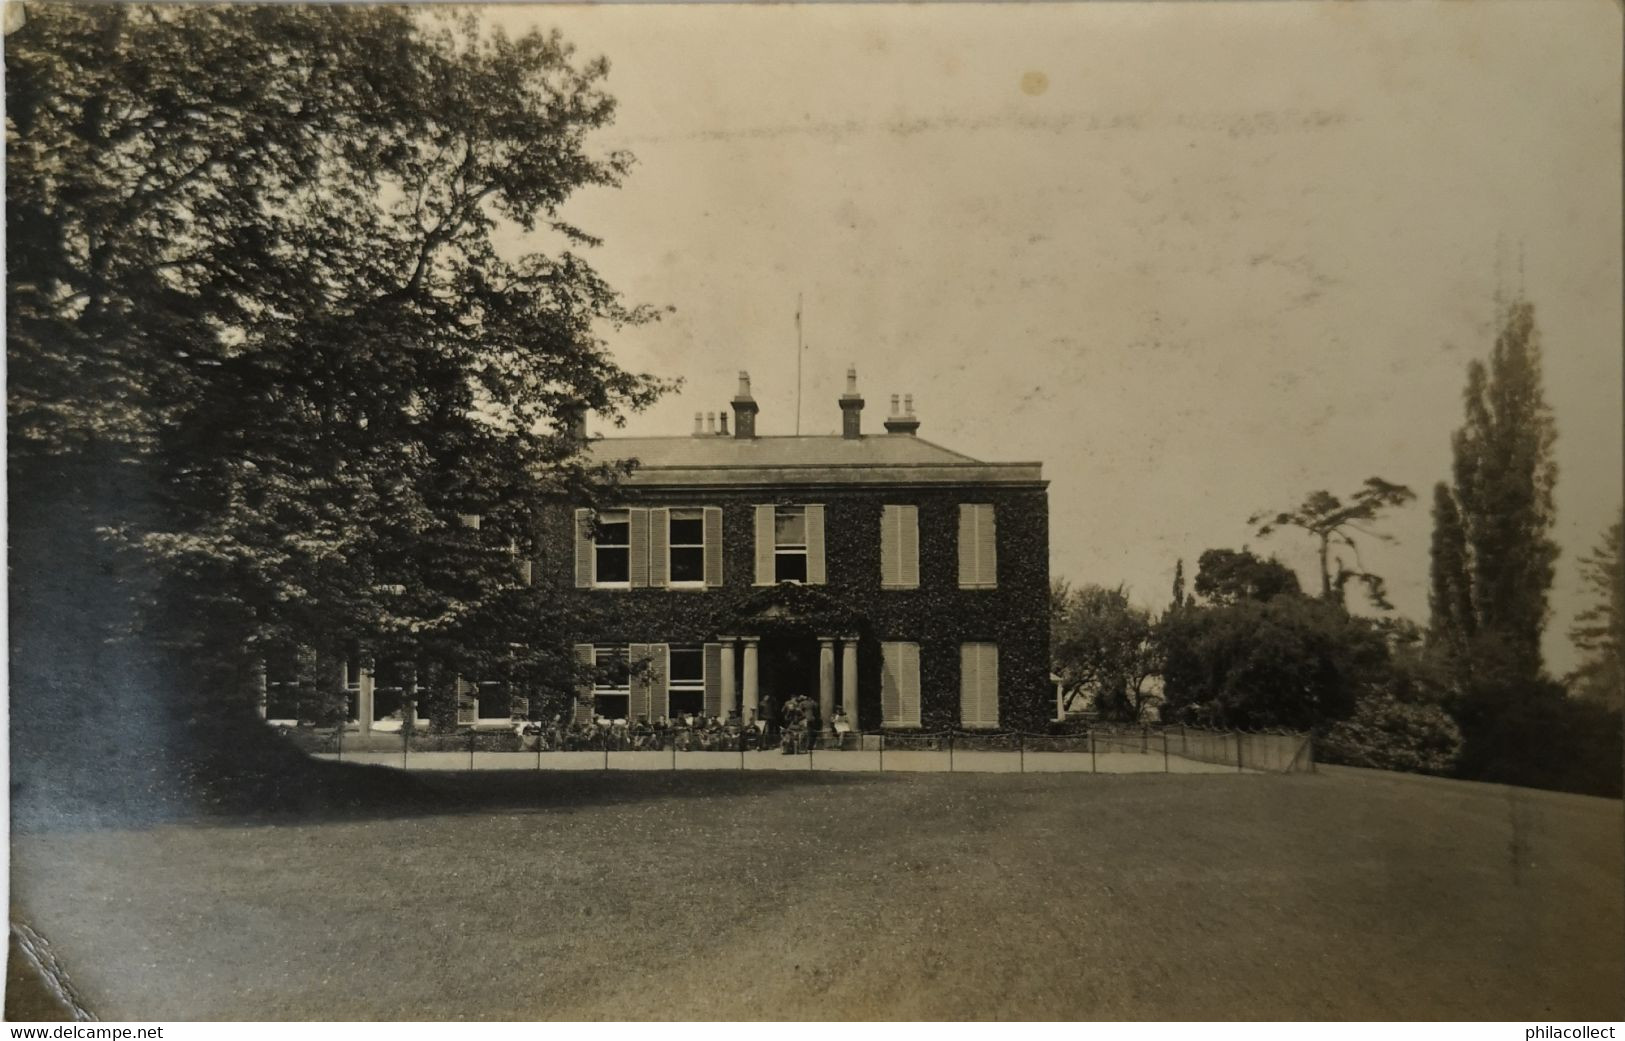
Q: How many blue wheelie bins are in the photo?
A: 0